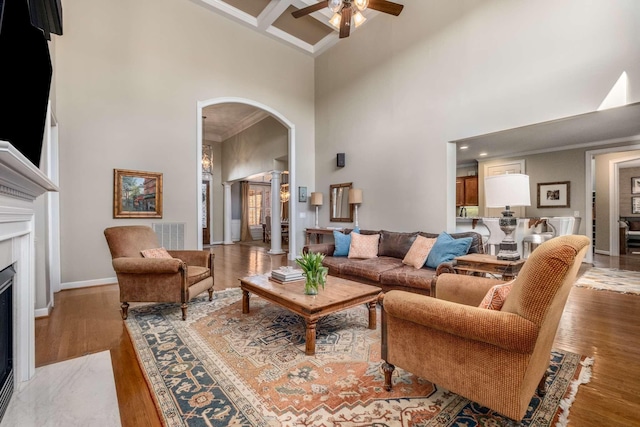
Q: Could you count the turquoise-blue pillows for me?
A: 2